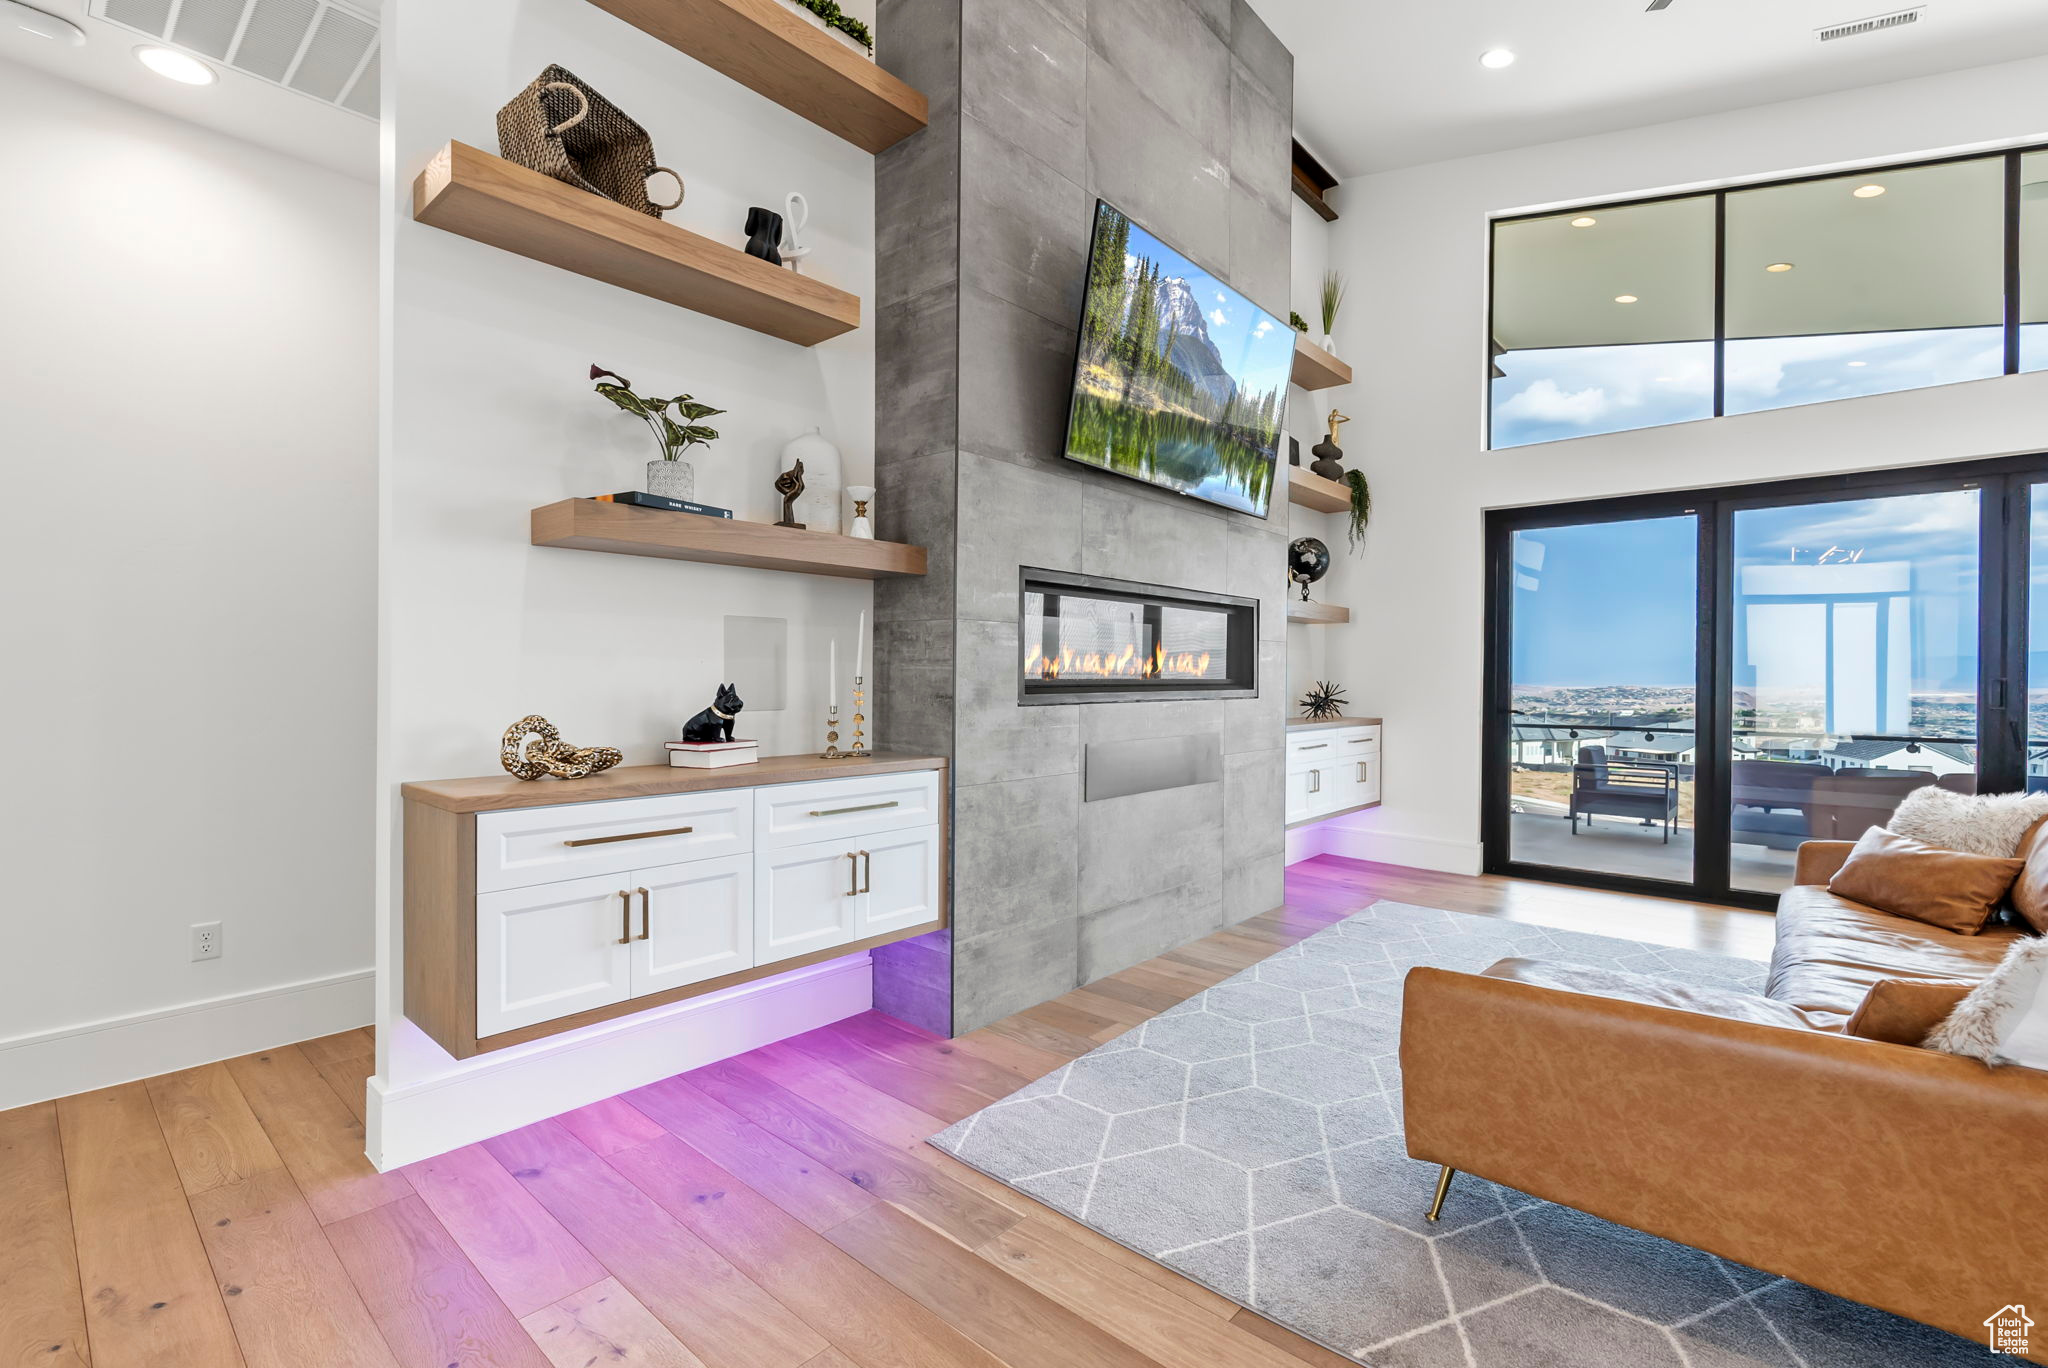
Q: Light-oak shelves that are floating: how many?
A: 6